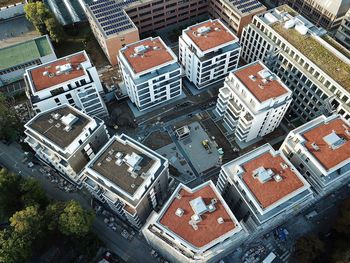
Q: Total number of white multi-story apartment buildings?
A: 9